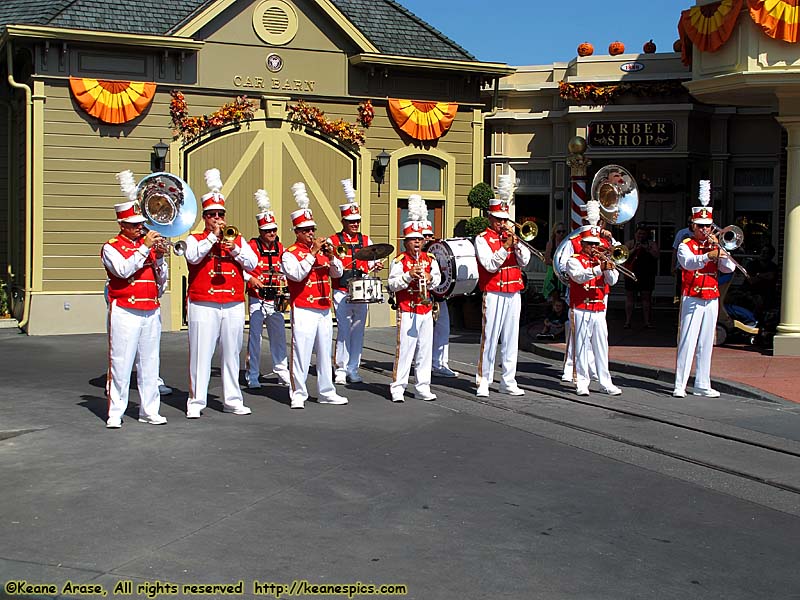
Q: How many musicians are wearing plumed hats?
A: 10